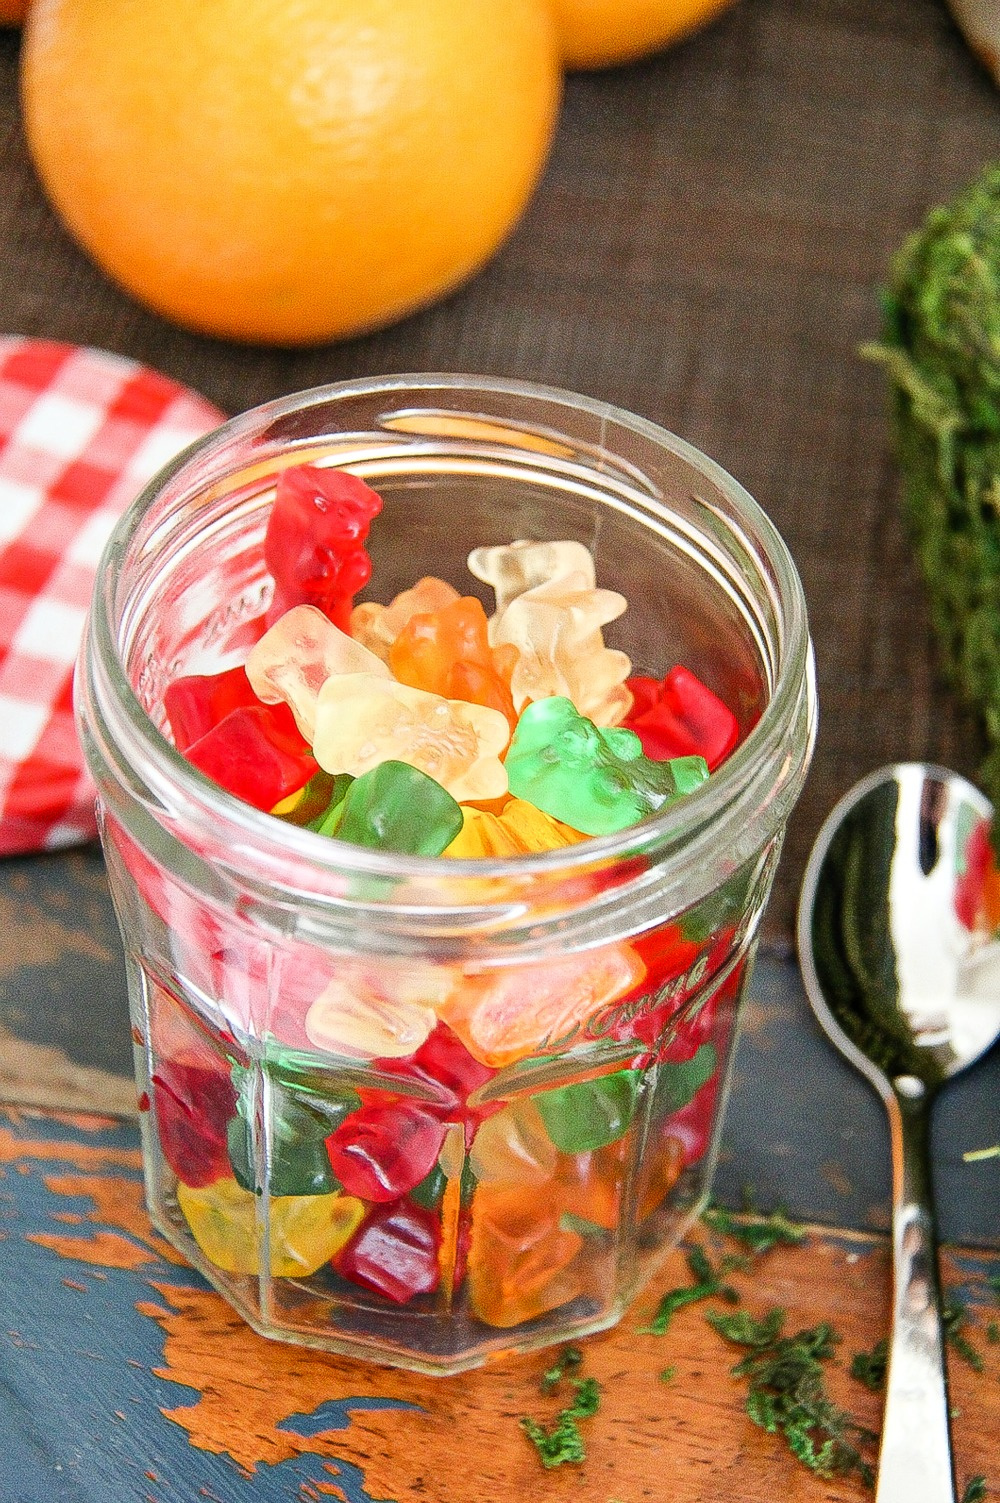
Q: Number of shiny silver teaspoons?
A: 1